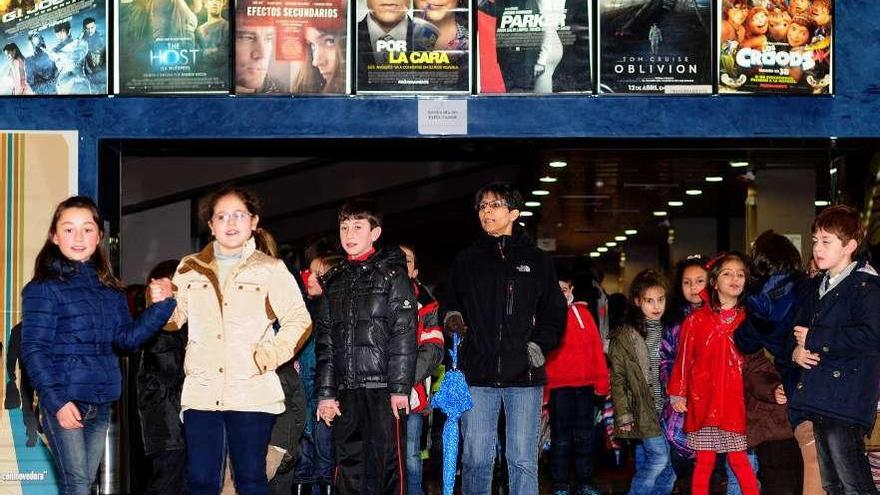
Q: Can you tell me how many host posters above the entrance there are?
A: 1